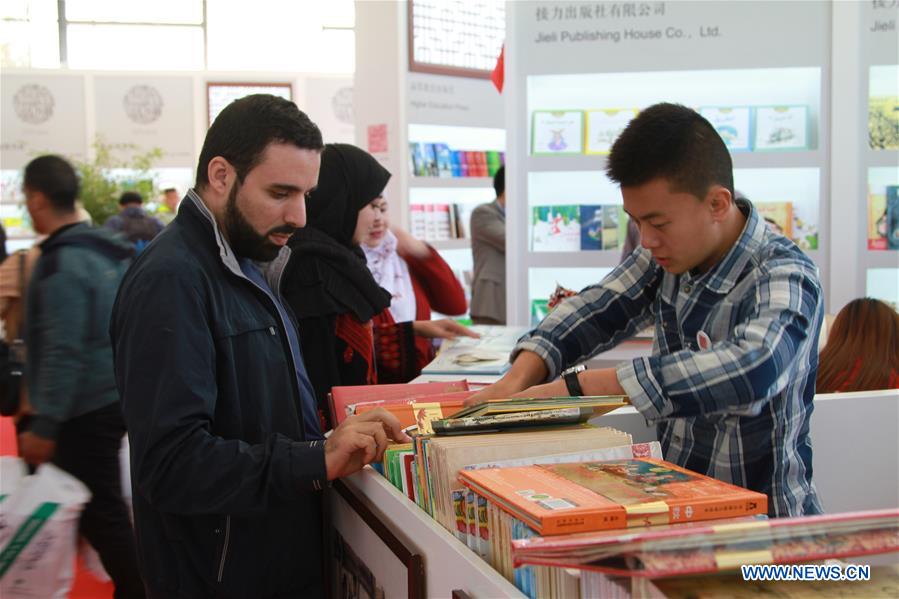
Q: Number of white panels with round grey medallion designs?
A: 3